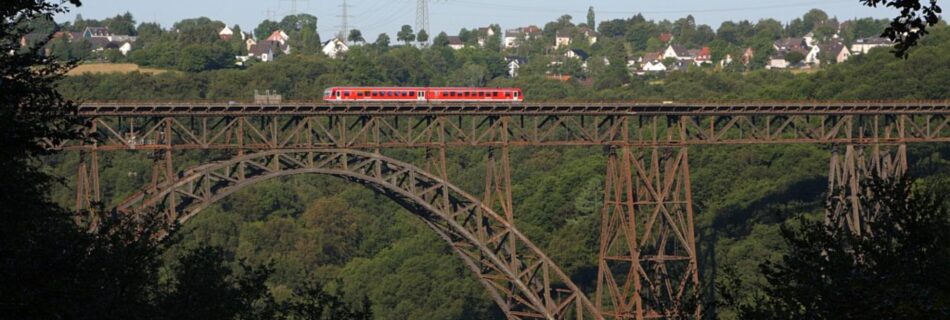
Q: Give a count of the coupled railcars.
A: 2